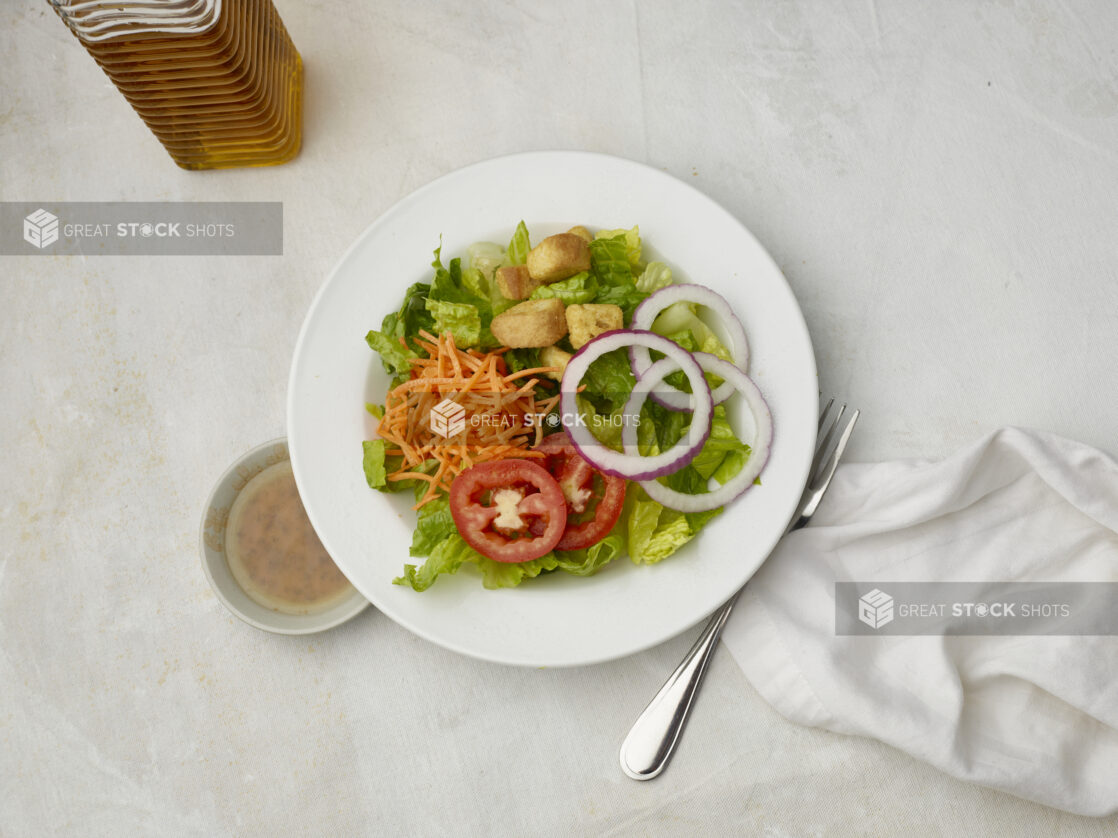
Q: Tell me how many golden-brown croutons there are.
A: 6